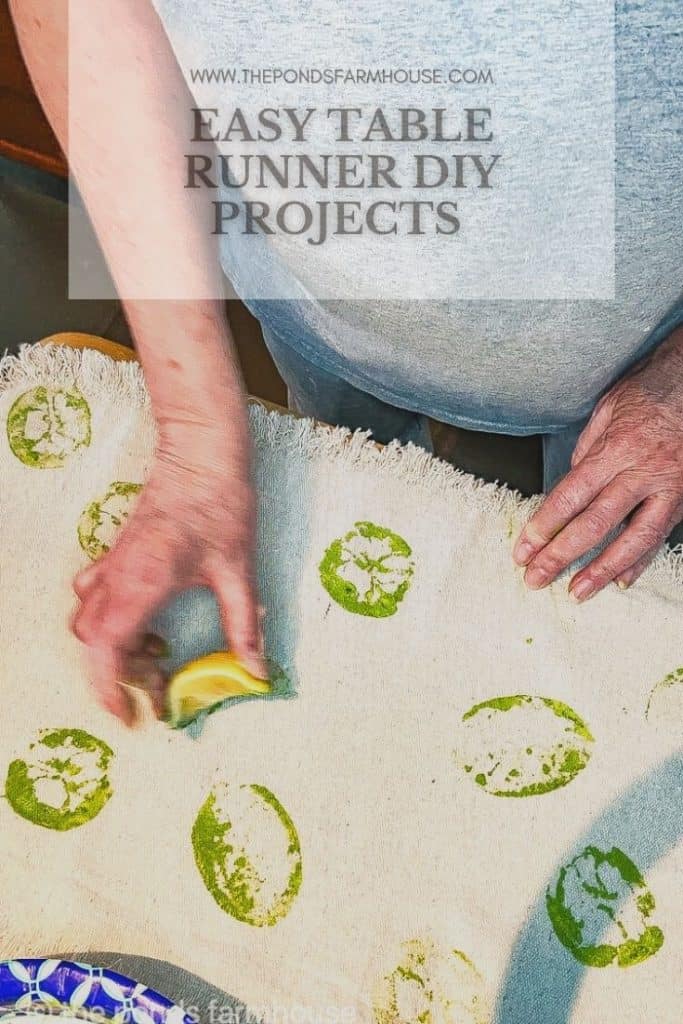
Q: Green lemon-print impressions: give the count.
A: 9